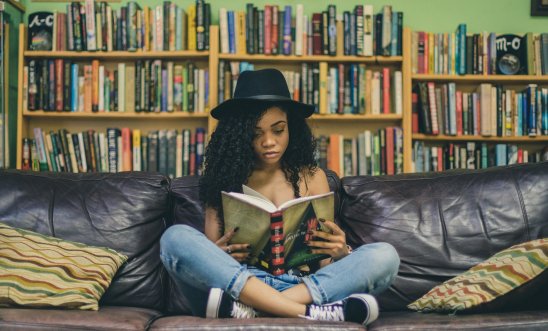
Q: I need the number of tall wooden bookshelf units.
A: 3